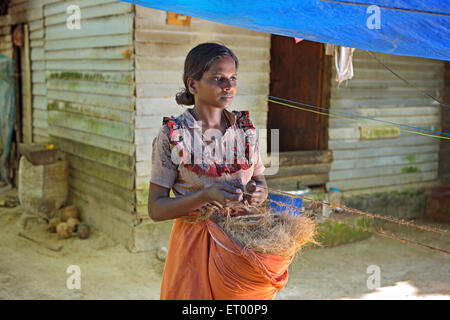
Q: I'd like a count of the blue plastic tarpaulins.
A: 1